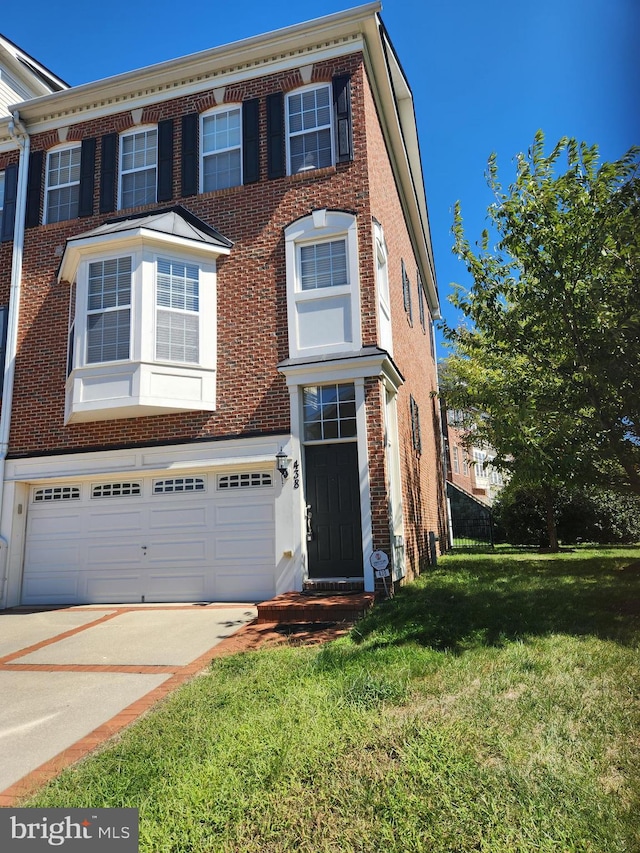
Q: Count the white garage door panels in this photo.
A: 12